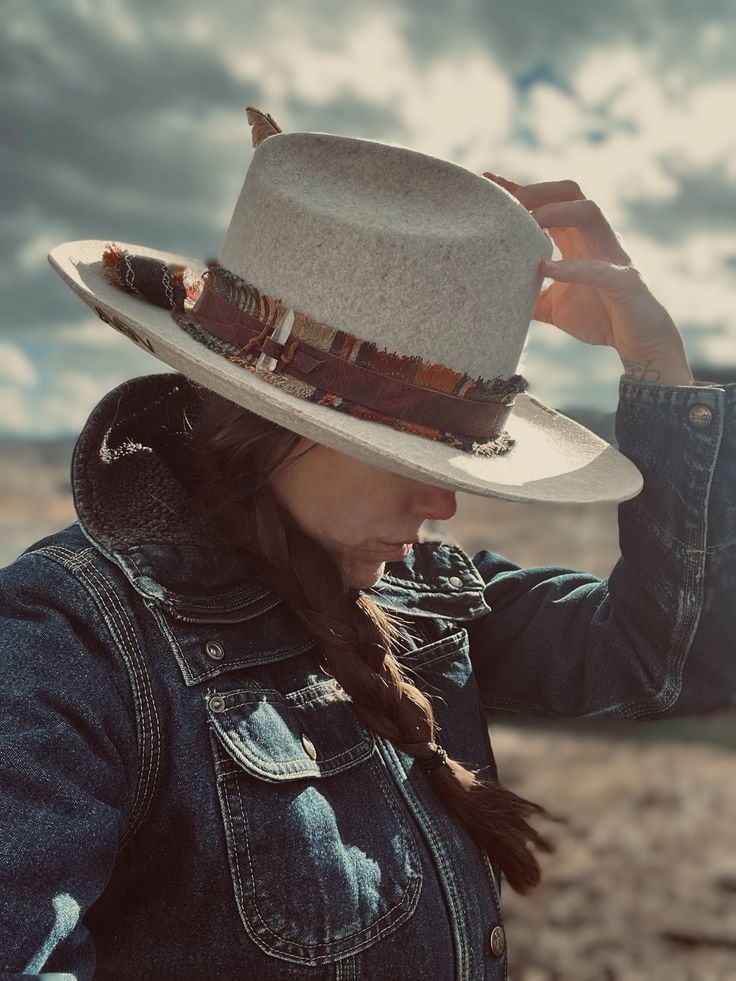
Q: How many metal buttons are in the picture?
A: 6